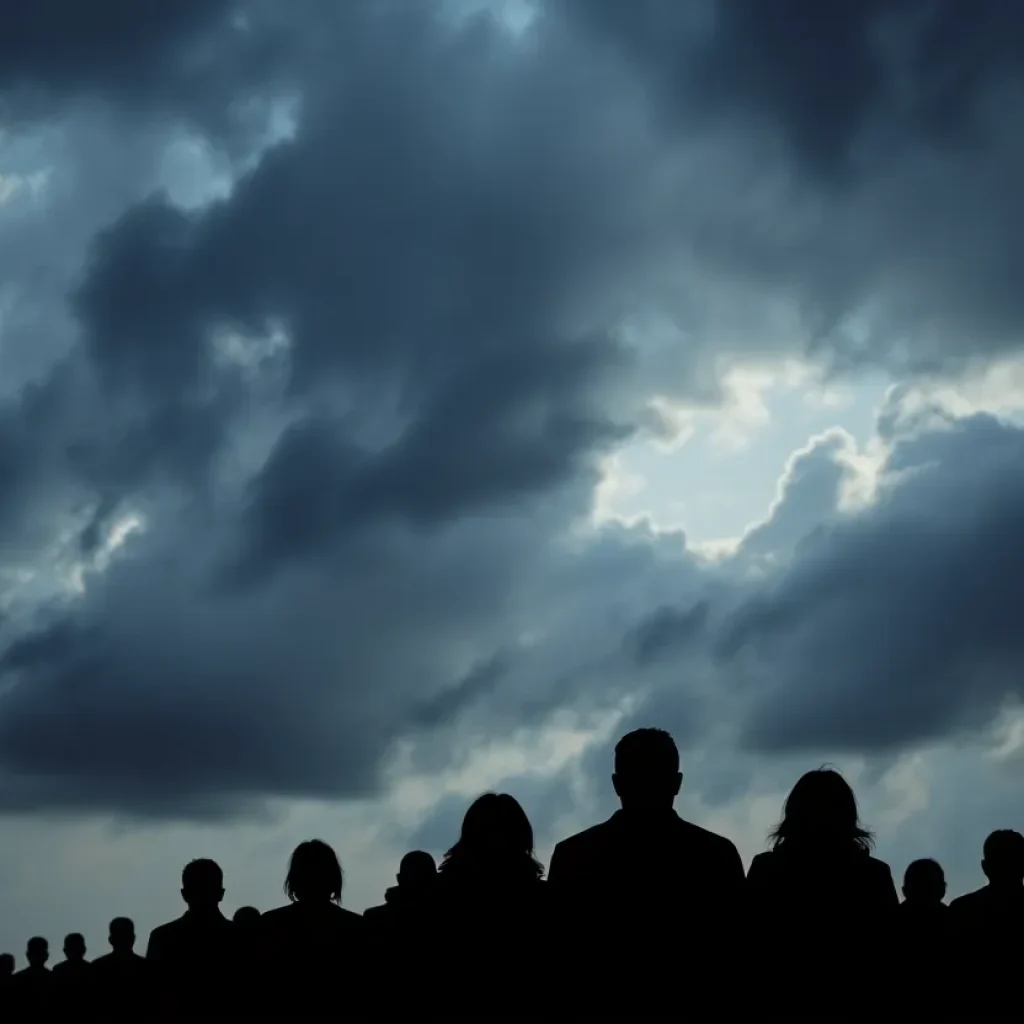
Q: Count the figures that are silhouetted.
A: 13